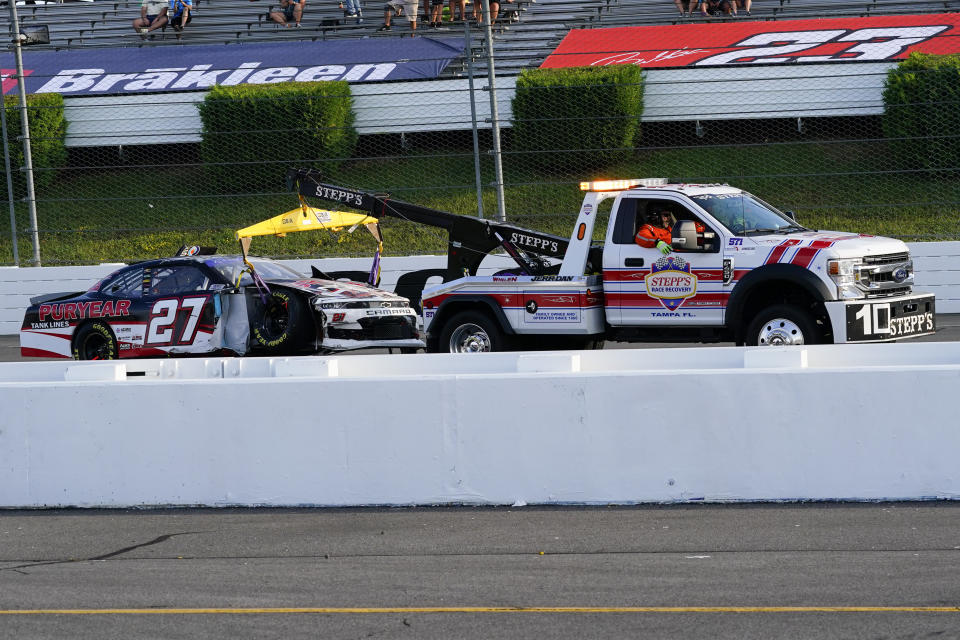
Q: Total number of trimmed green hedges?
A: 4